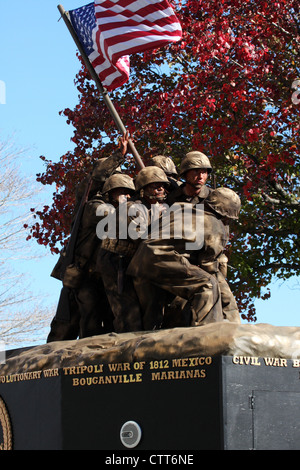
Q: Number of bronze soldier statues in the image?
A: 6